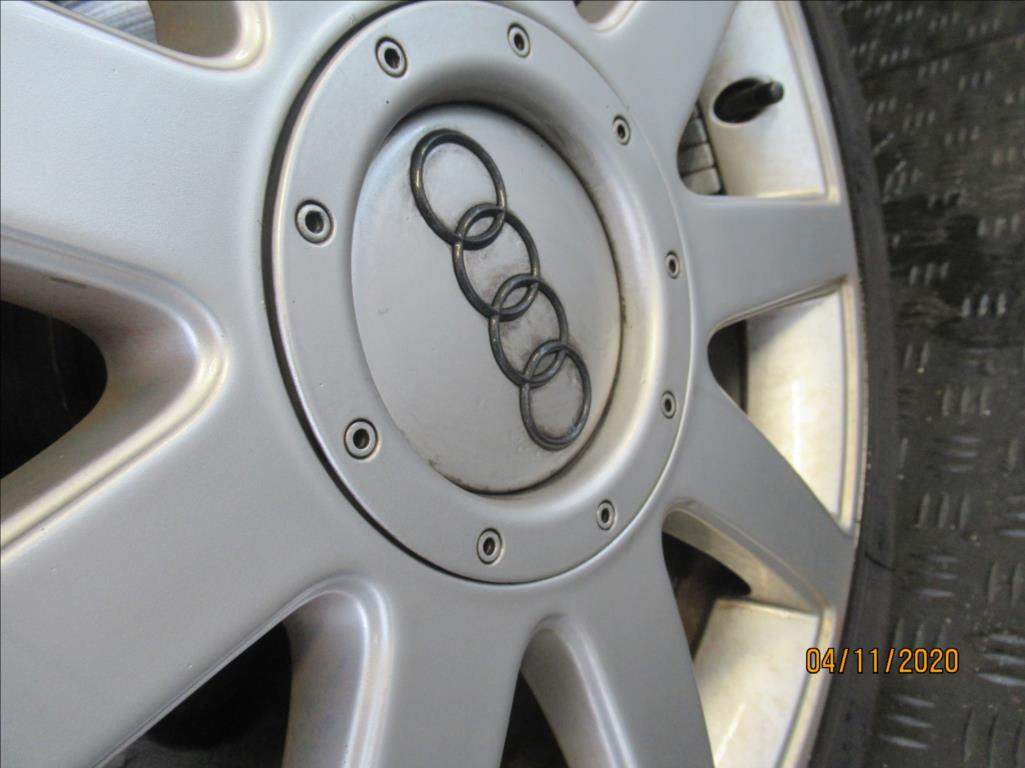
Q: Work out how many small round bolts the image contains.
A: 9